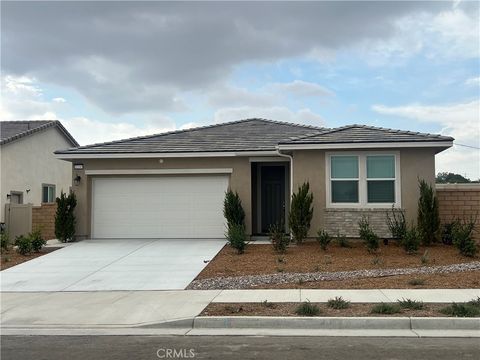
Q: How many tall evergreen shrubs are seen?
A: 4